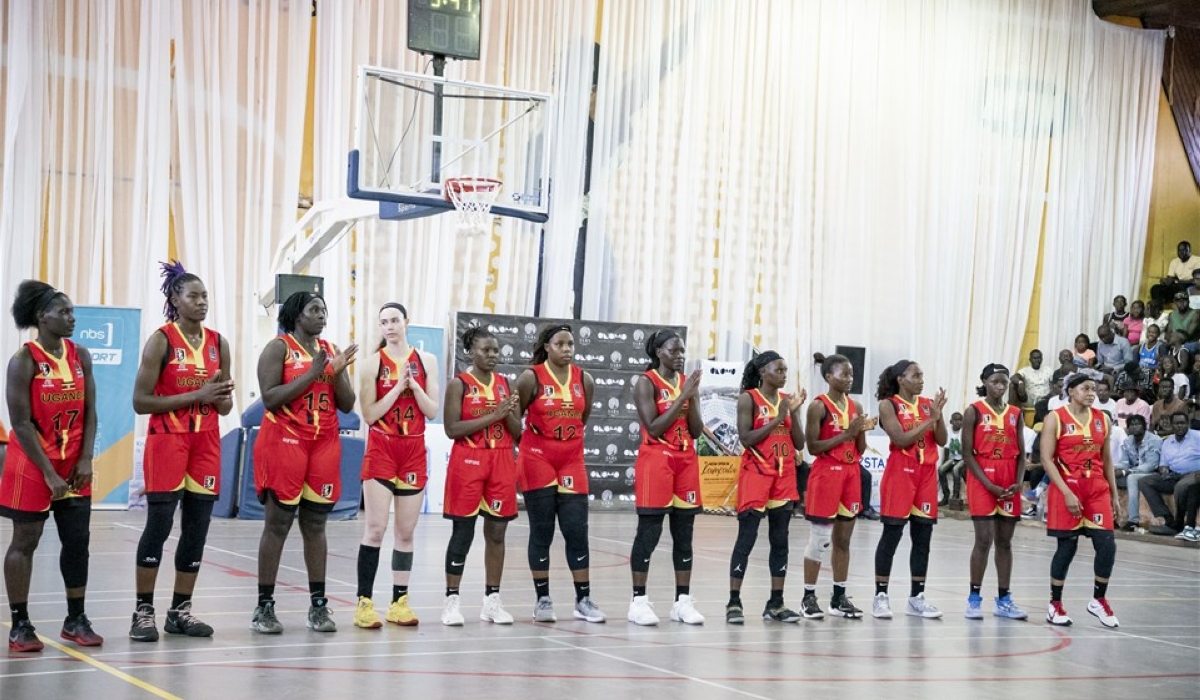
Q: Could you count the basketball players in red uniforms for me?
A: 12